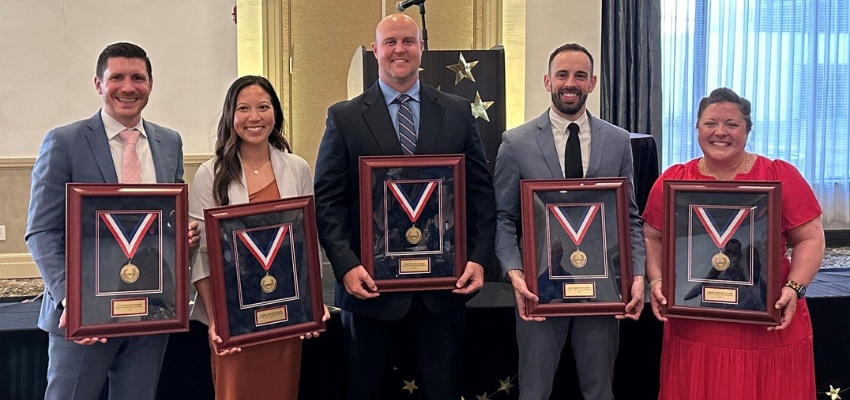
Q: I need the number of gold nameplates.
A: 5